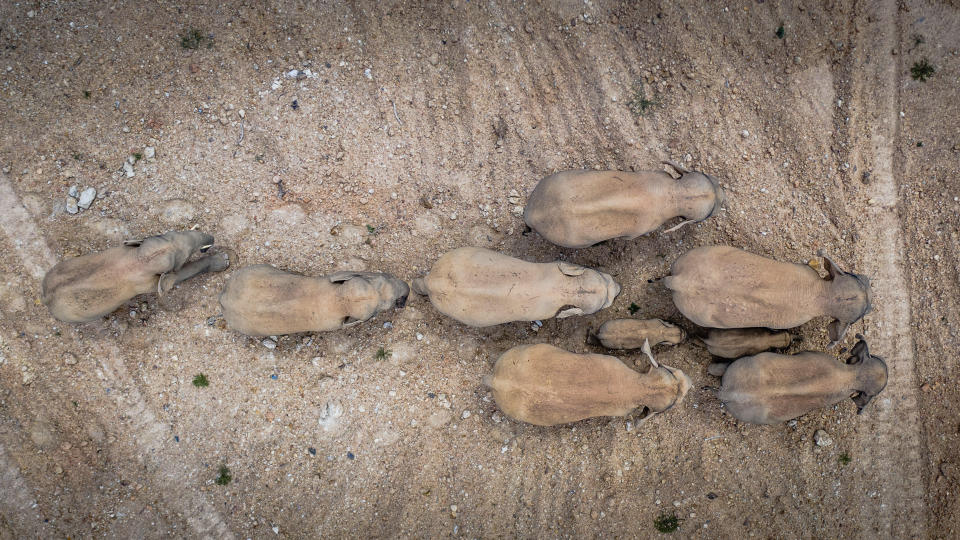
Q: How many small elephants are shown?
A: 2